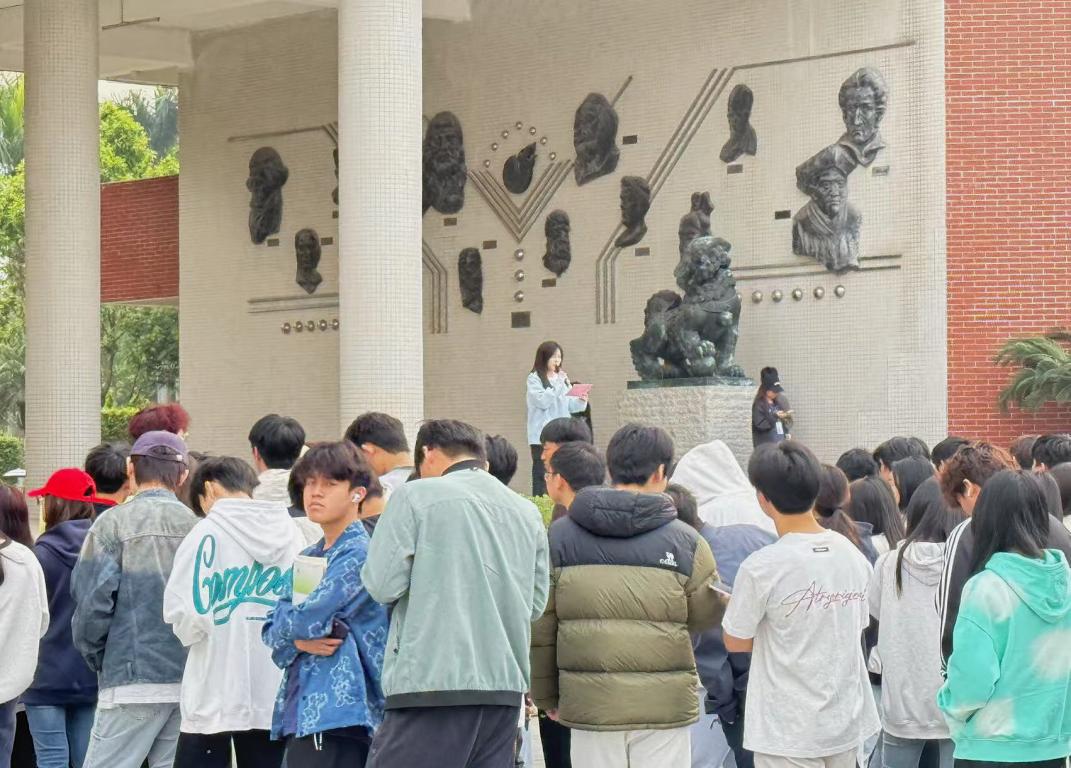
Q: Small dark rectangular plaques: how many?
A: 12